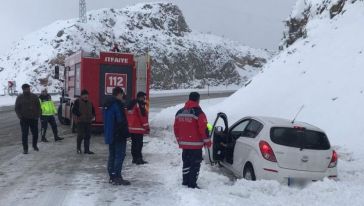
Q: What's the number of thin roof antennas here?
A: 1